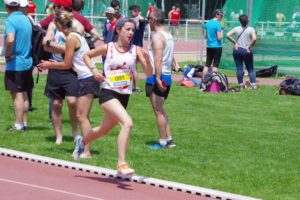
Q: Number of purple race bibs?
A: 0